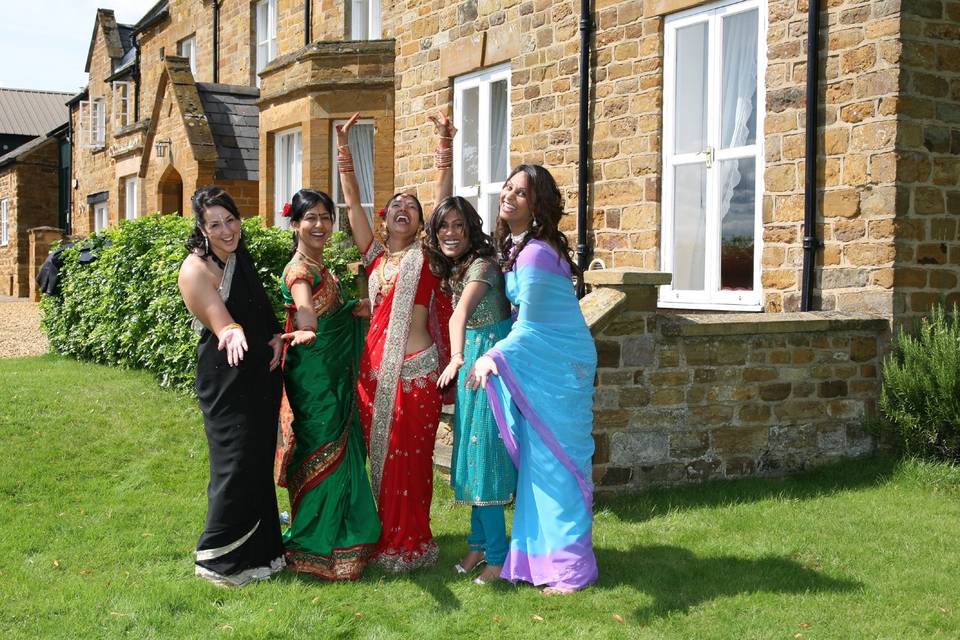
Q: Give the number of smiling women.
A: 5